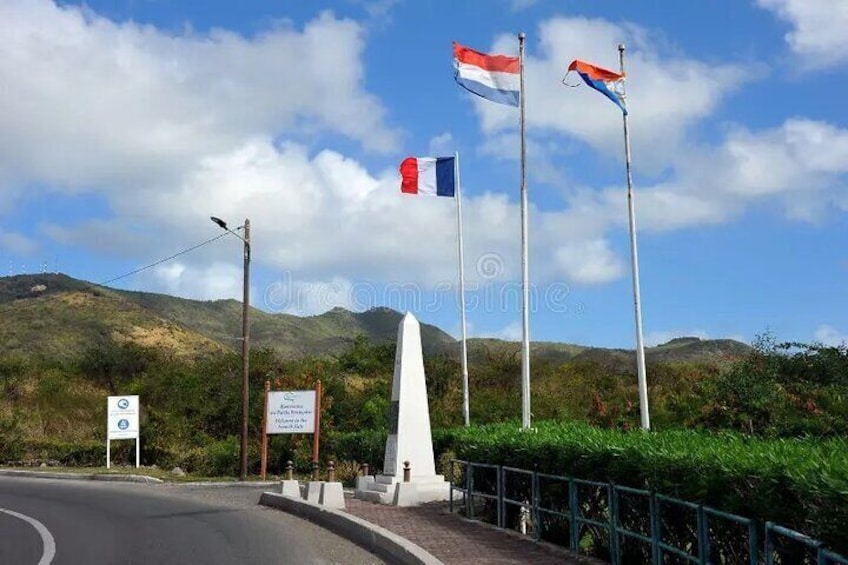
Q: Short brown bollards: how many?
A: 5